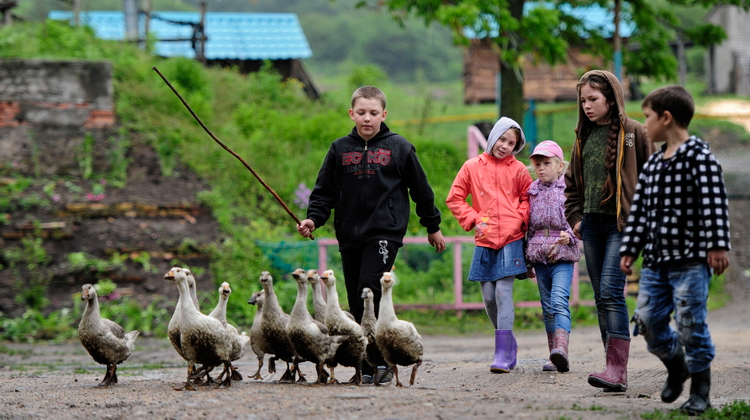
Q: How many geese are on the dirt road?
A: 11